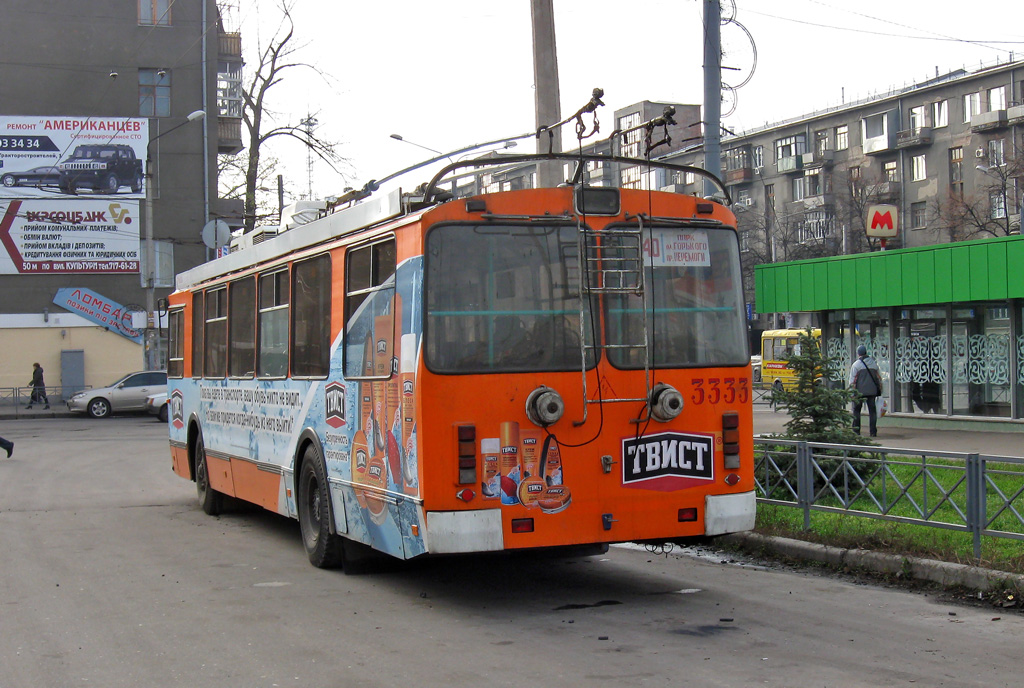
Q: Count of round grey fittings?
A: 2